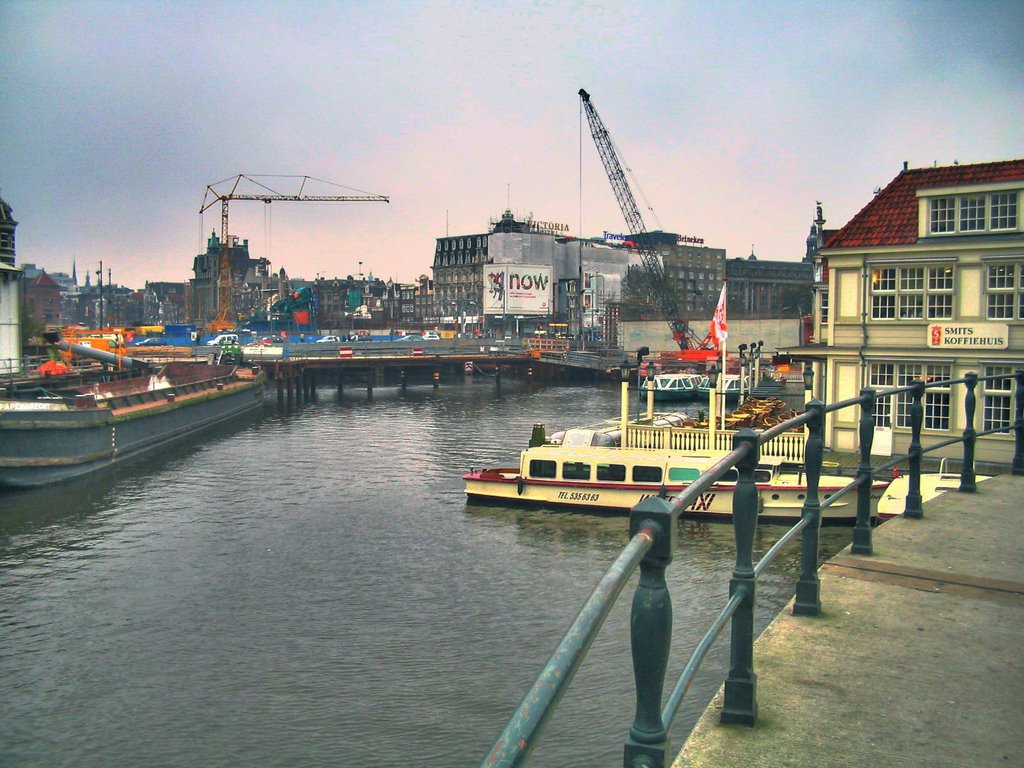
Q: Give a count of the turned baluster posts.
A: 7